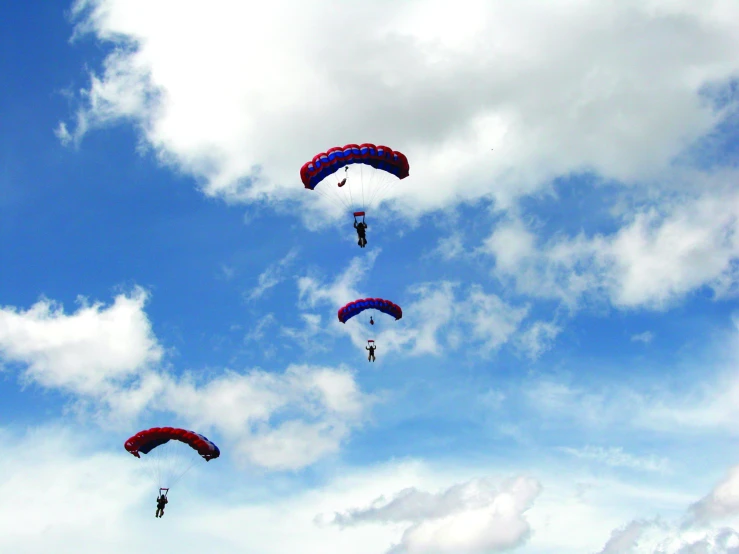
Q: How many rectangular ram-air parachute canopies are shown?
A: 3